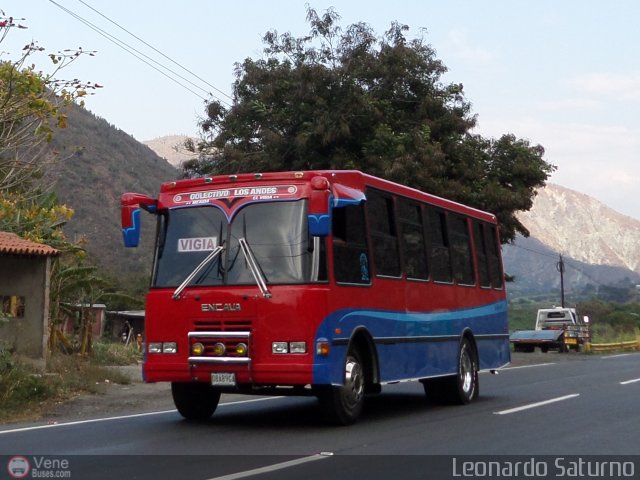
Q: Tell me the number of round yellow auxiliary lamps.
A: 3